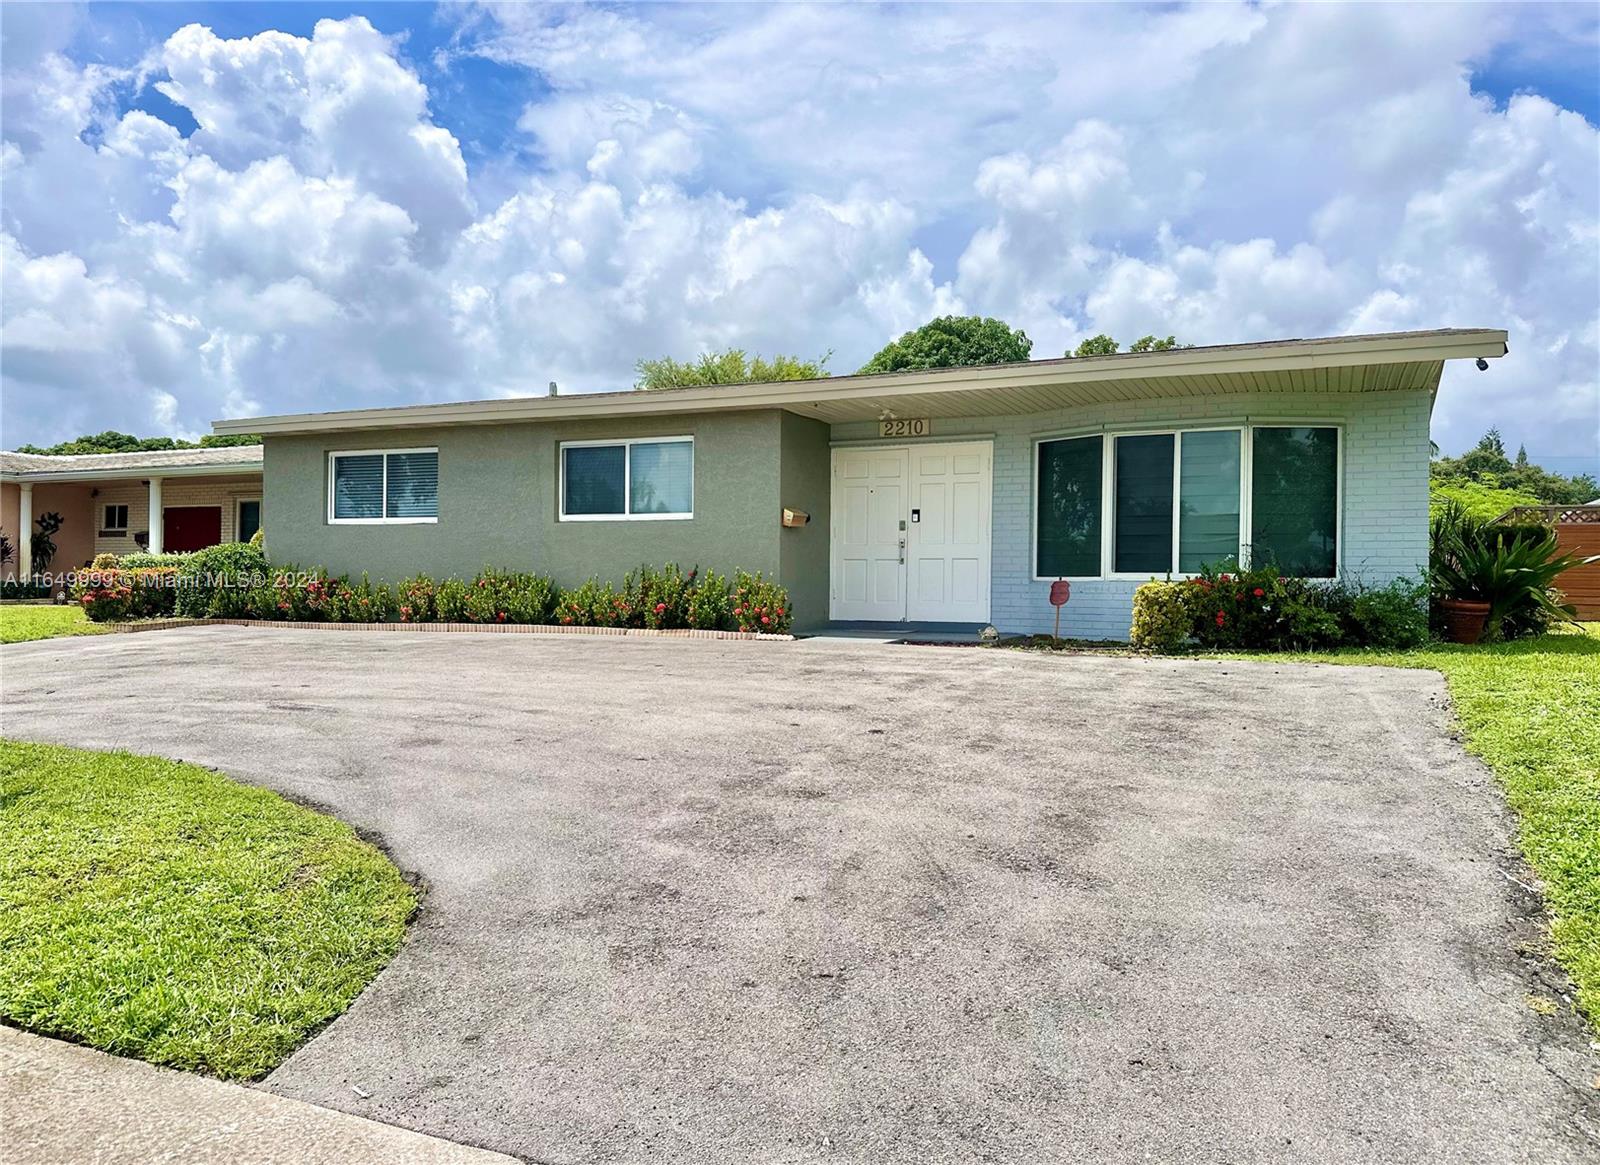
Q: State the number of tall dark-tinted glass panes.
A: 4